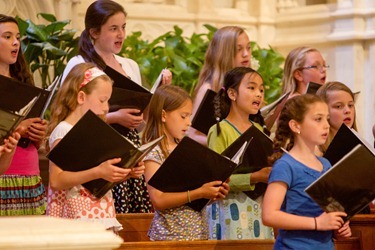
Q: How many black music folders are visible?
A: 10